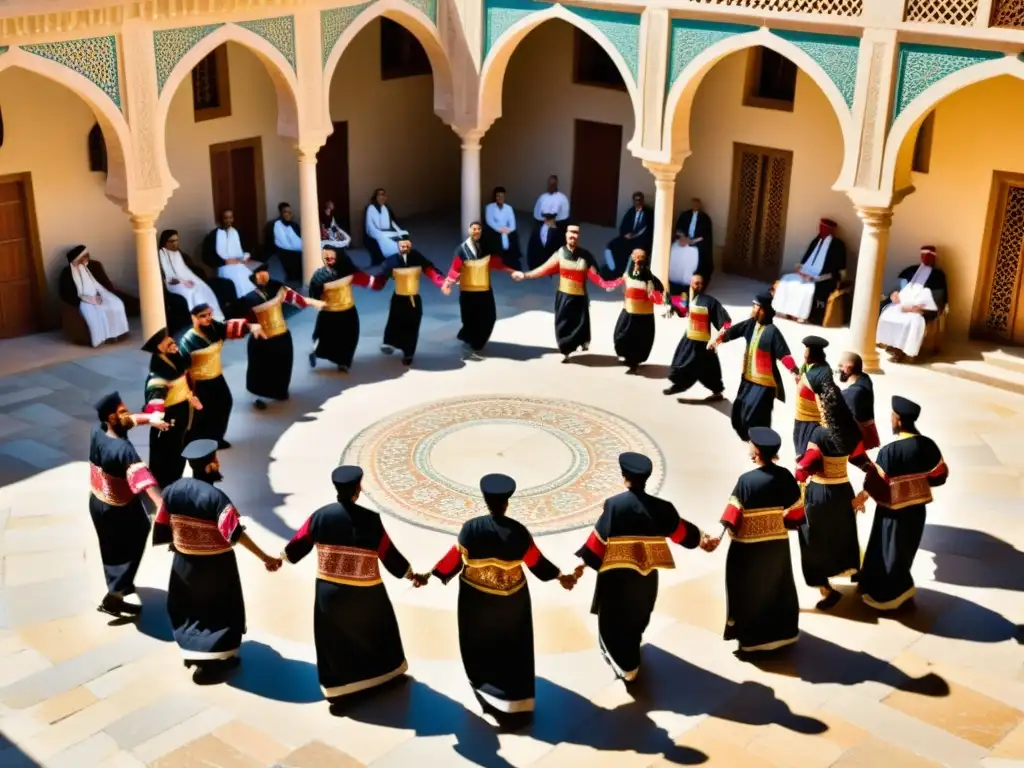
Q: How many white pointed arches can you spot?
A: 6